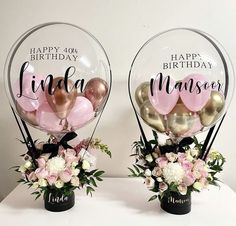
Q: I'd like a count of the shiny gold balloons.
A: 4